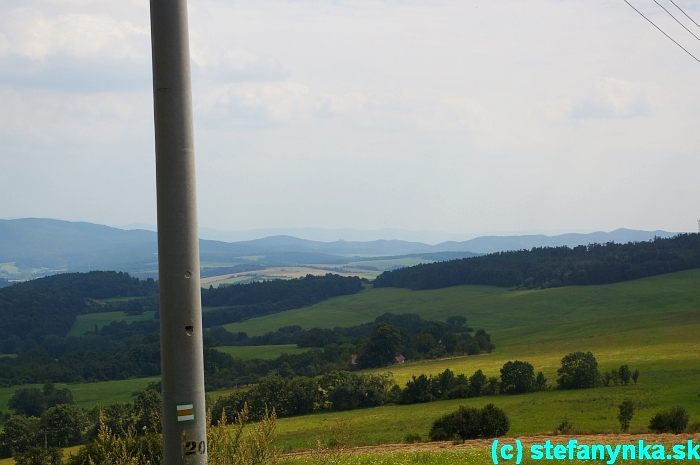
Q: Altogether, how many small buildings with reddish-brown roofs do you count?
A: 2